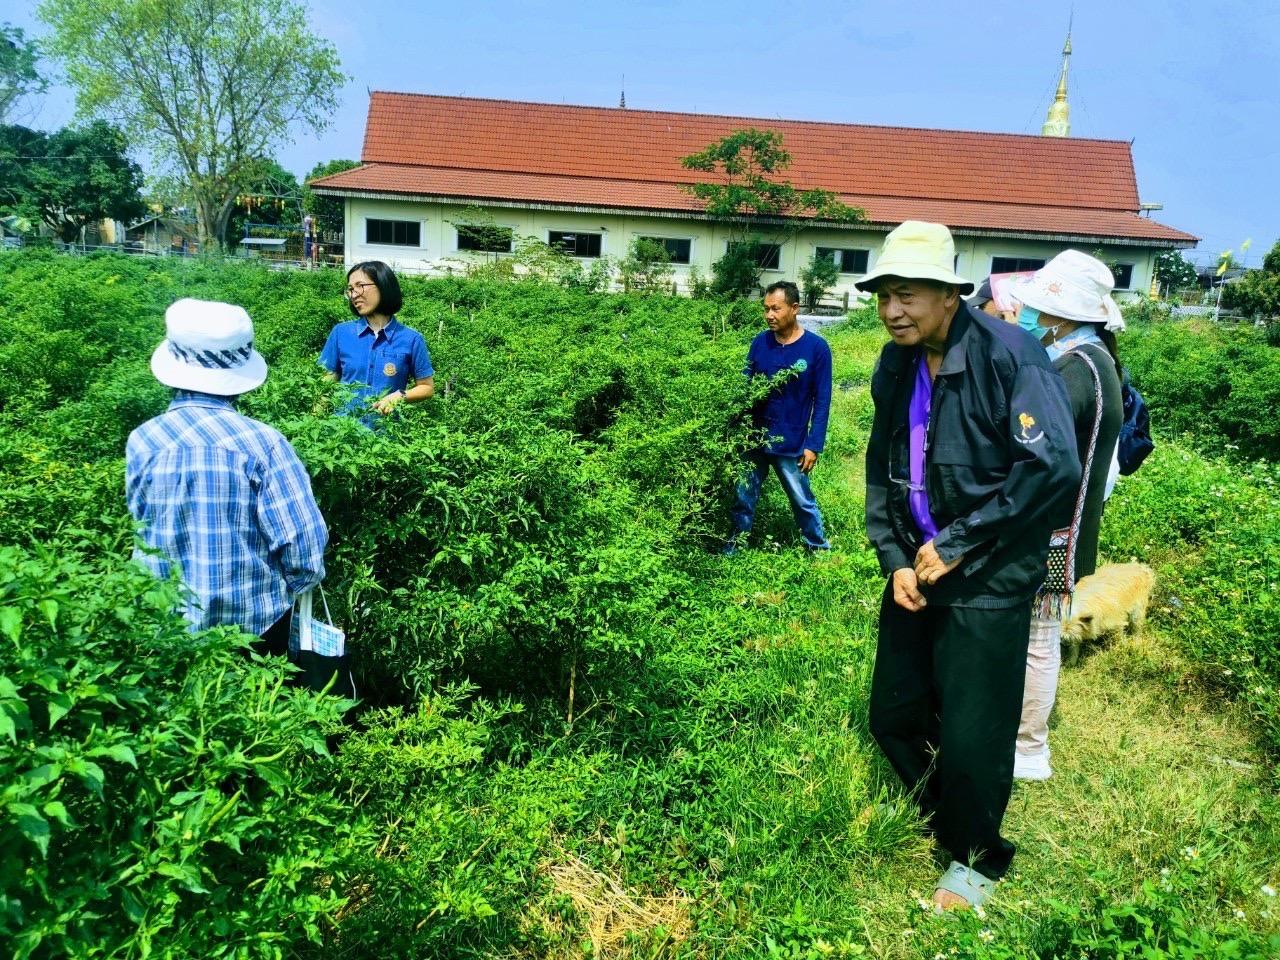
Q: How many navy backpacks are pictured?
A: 1